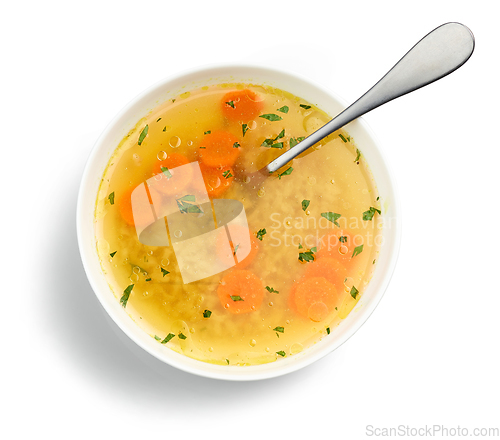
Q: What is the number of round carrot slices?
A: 10